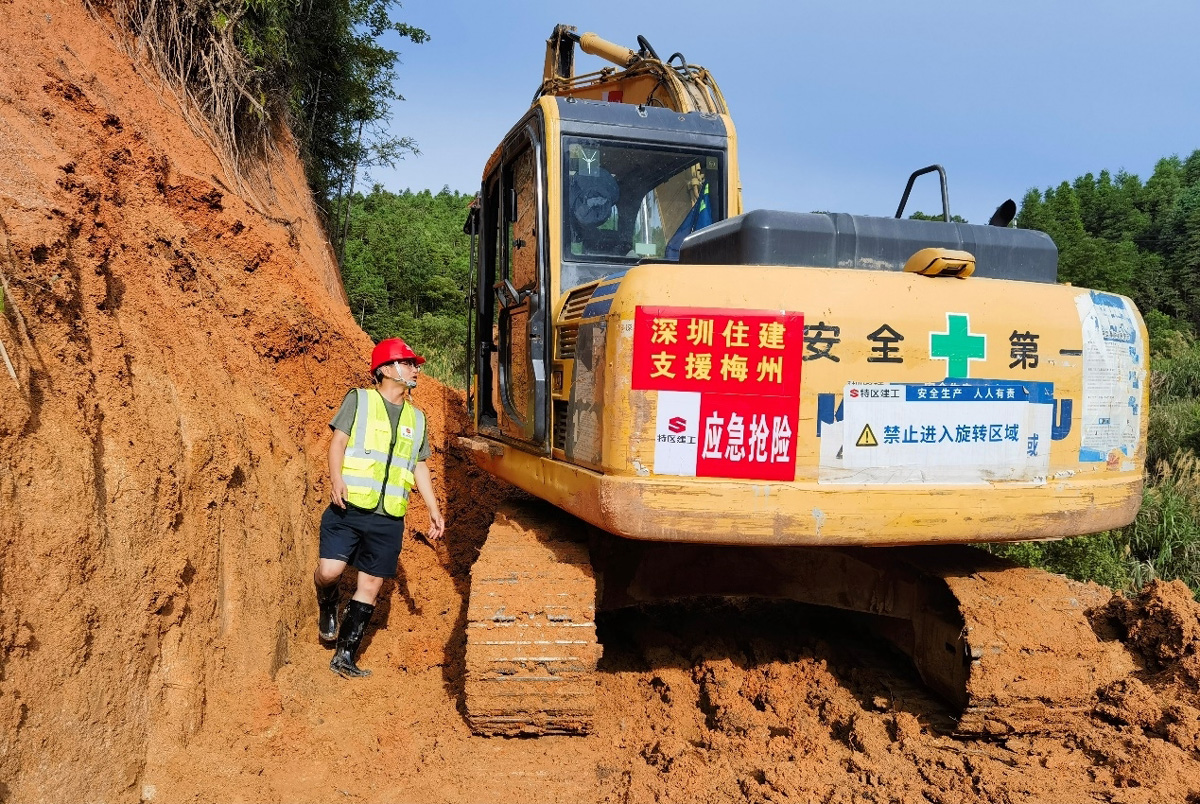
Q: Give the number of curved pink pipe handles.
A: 0